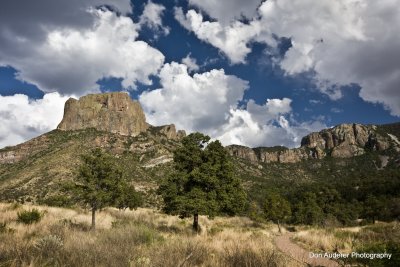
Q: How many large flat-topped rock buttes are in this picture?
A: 1